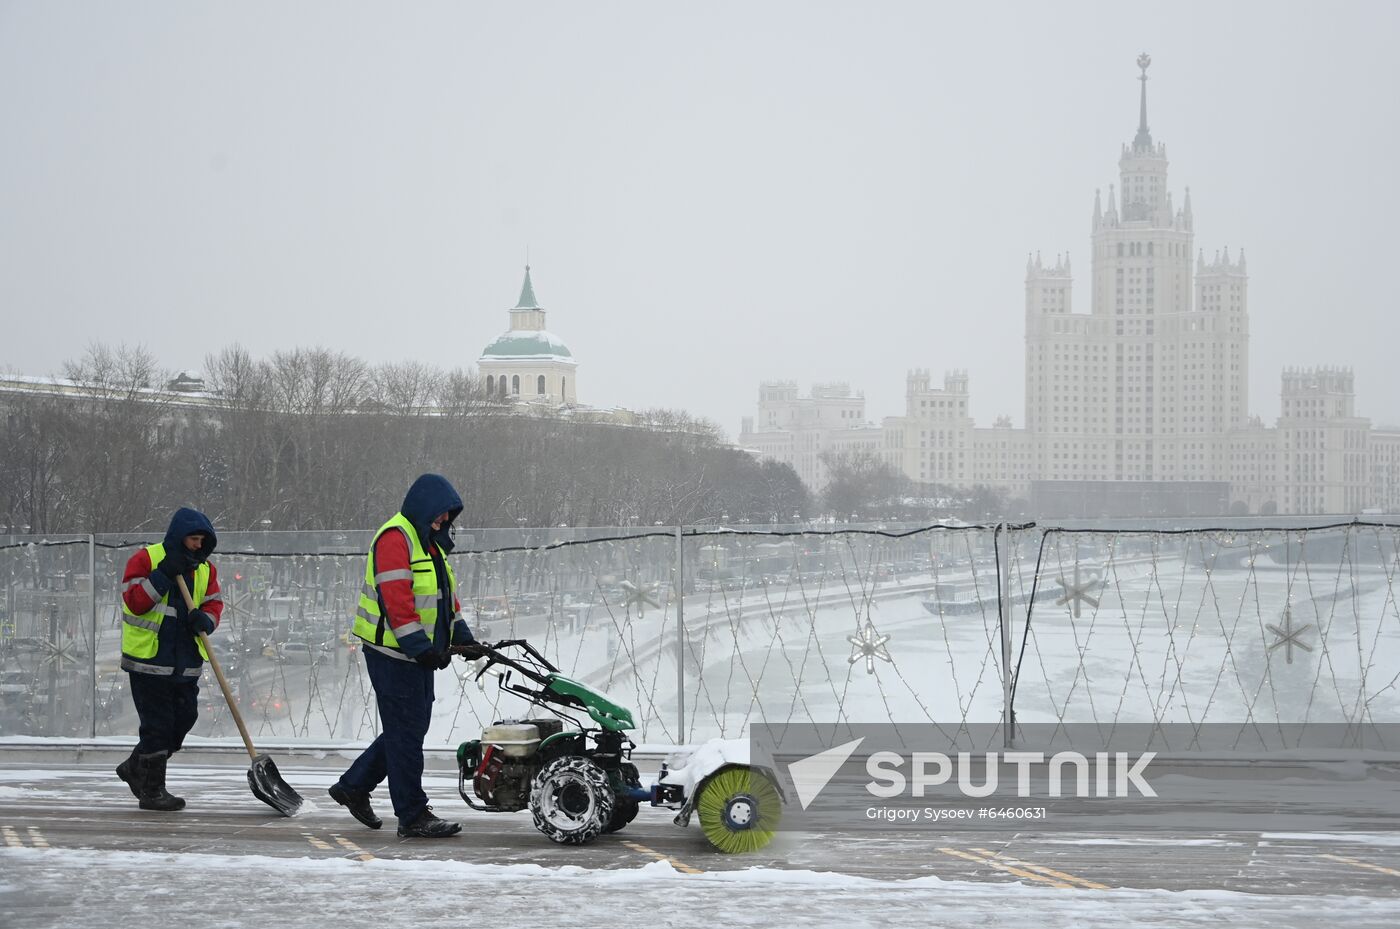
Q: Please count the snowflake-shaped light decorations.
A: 7